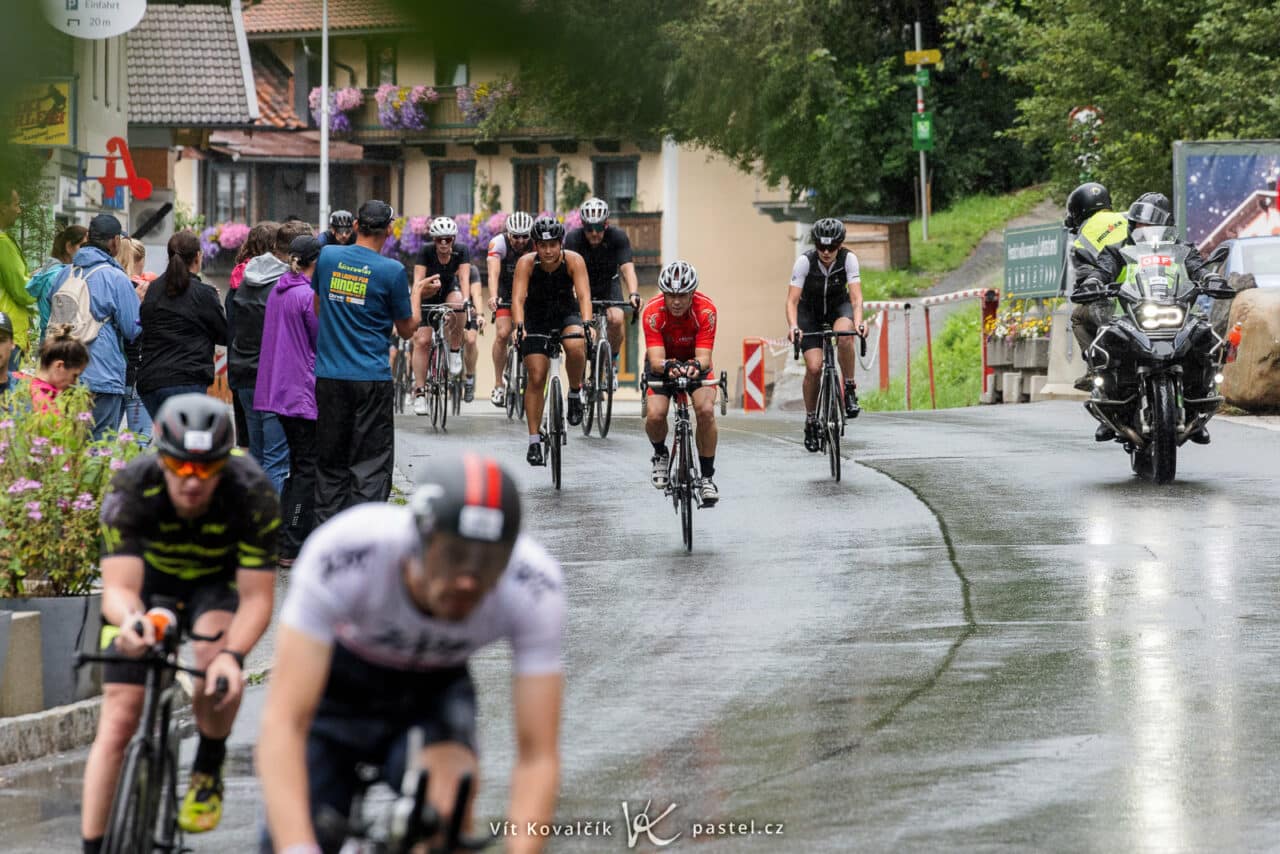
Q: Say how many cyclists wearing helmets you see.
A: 9